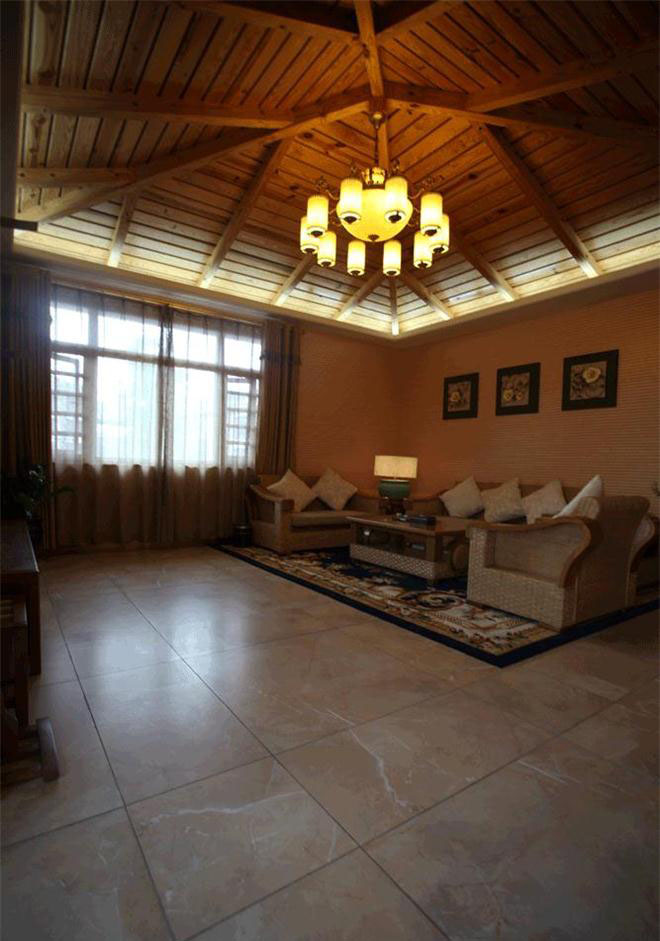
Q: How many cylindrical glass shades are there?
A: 10